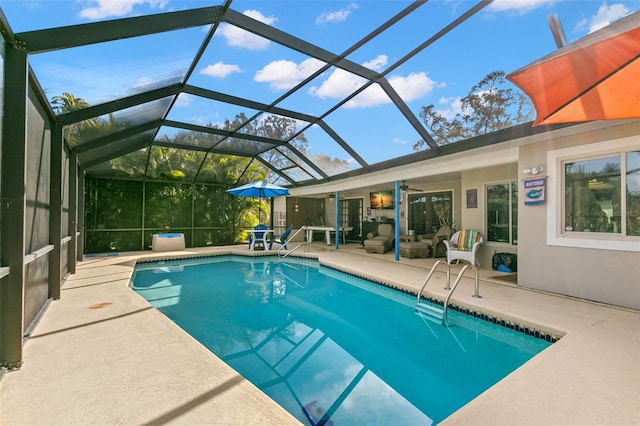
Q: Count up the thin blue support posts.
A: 2